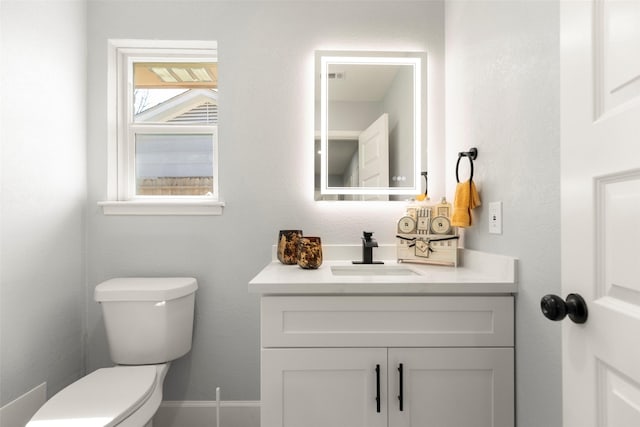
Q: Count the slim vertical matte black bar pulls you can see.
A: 2